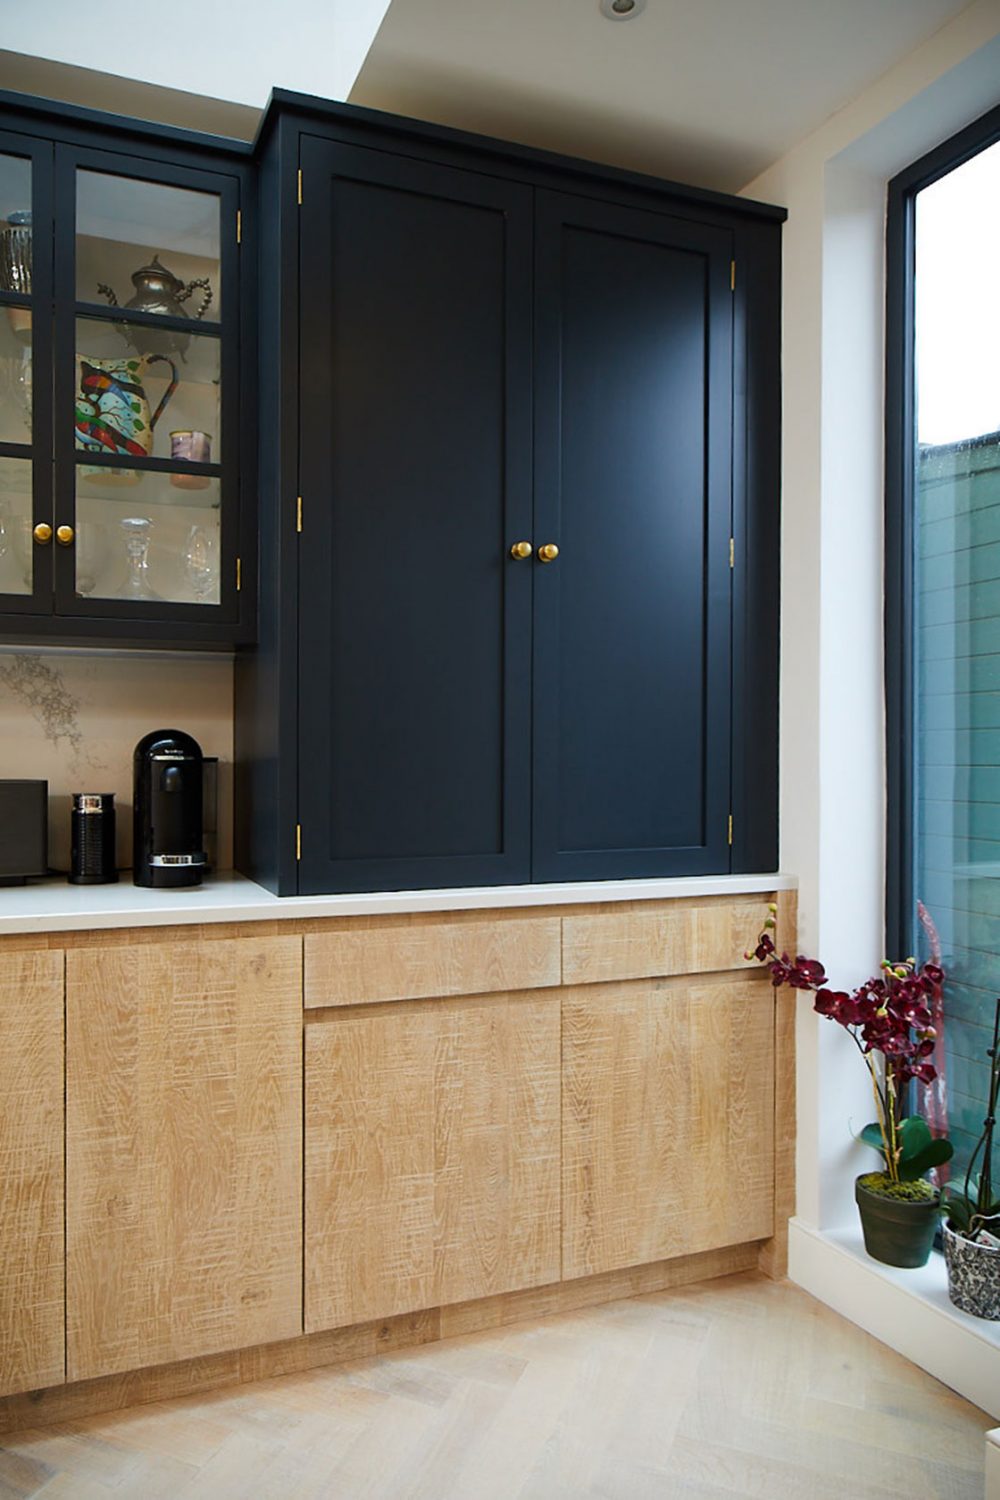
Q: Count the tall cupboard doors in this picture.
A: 2